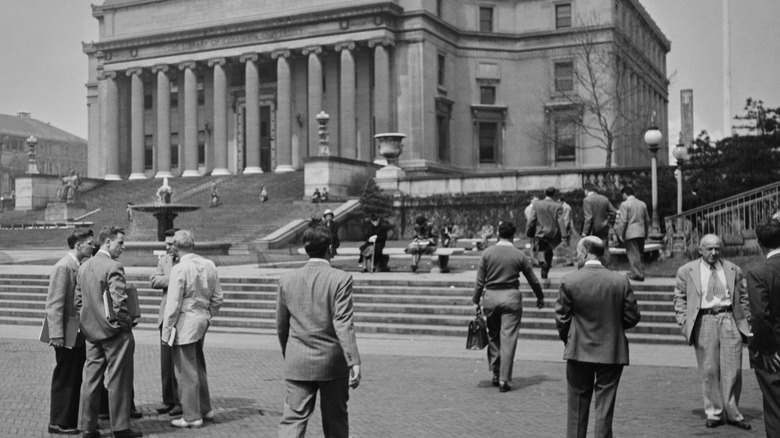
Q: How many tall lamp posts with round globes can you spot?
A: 2